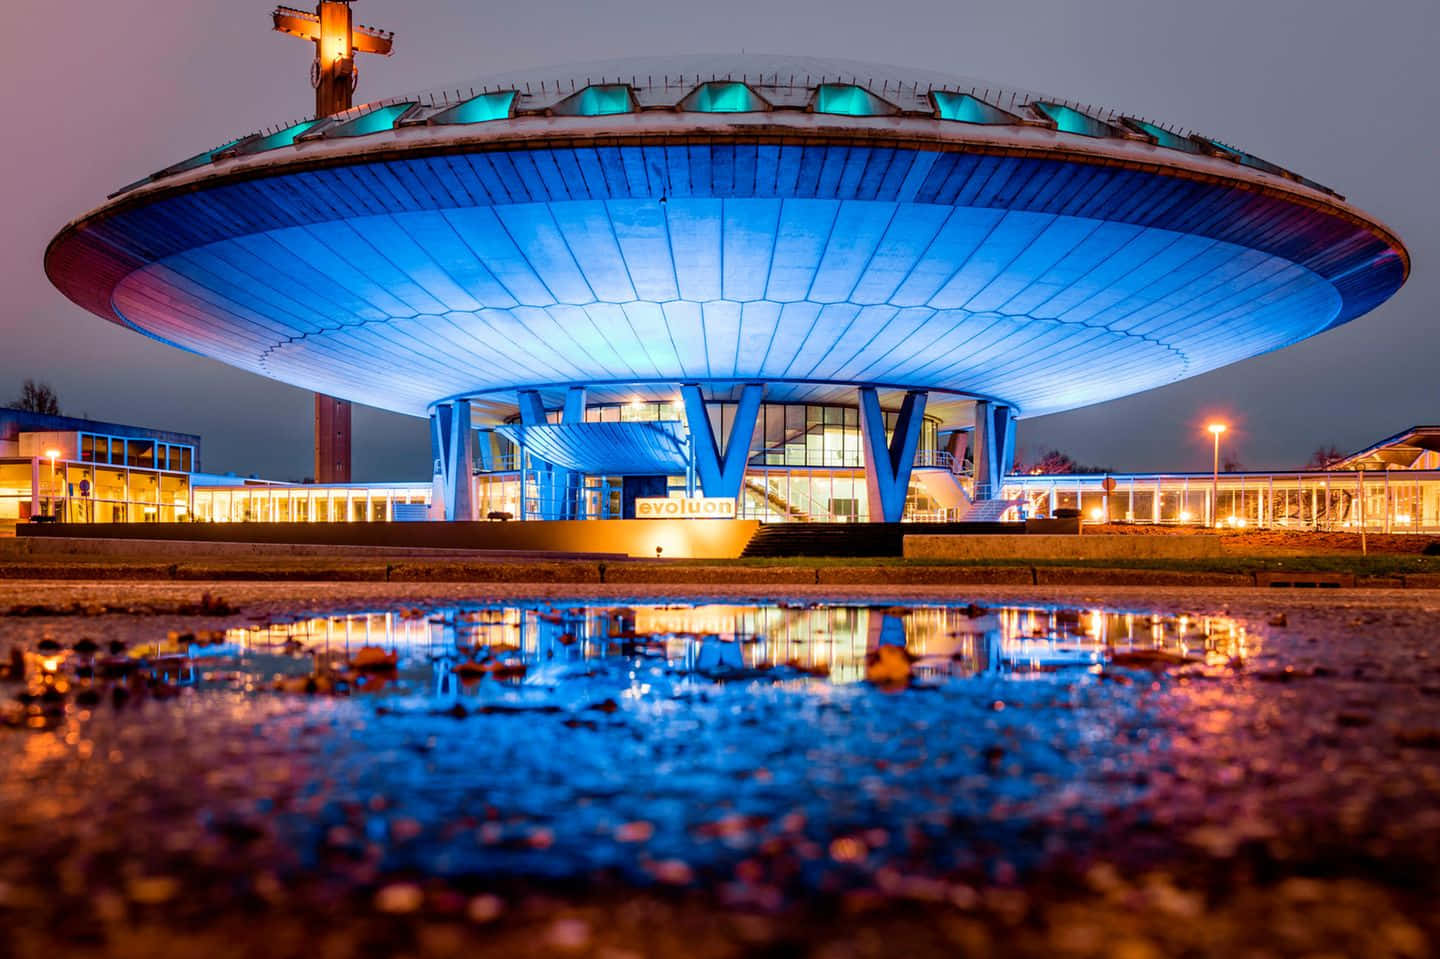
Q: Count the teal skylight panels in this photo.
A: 11